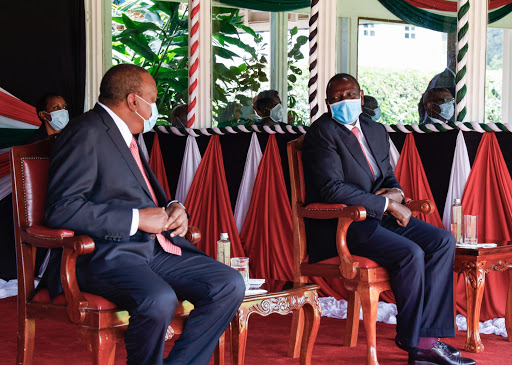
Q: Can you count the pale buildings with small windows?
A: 1